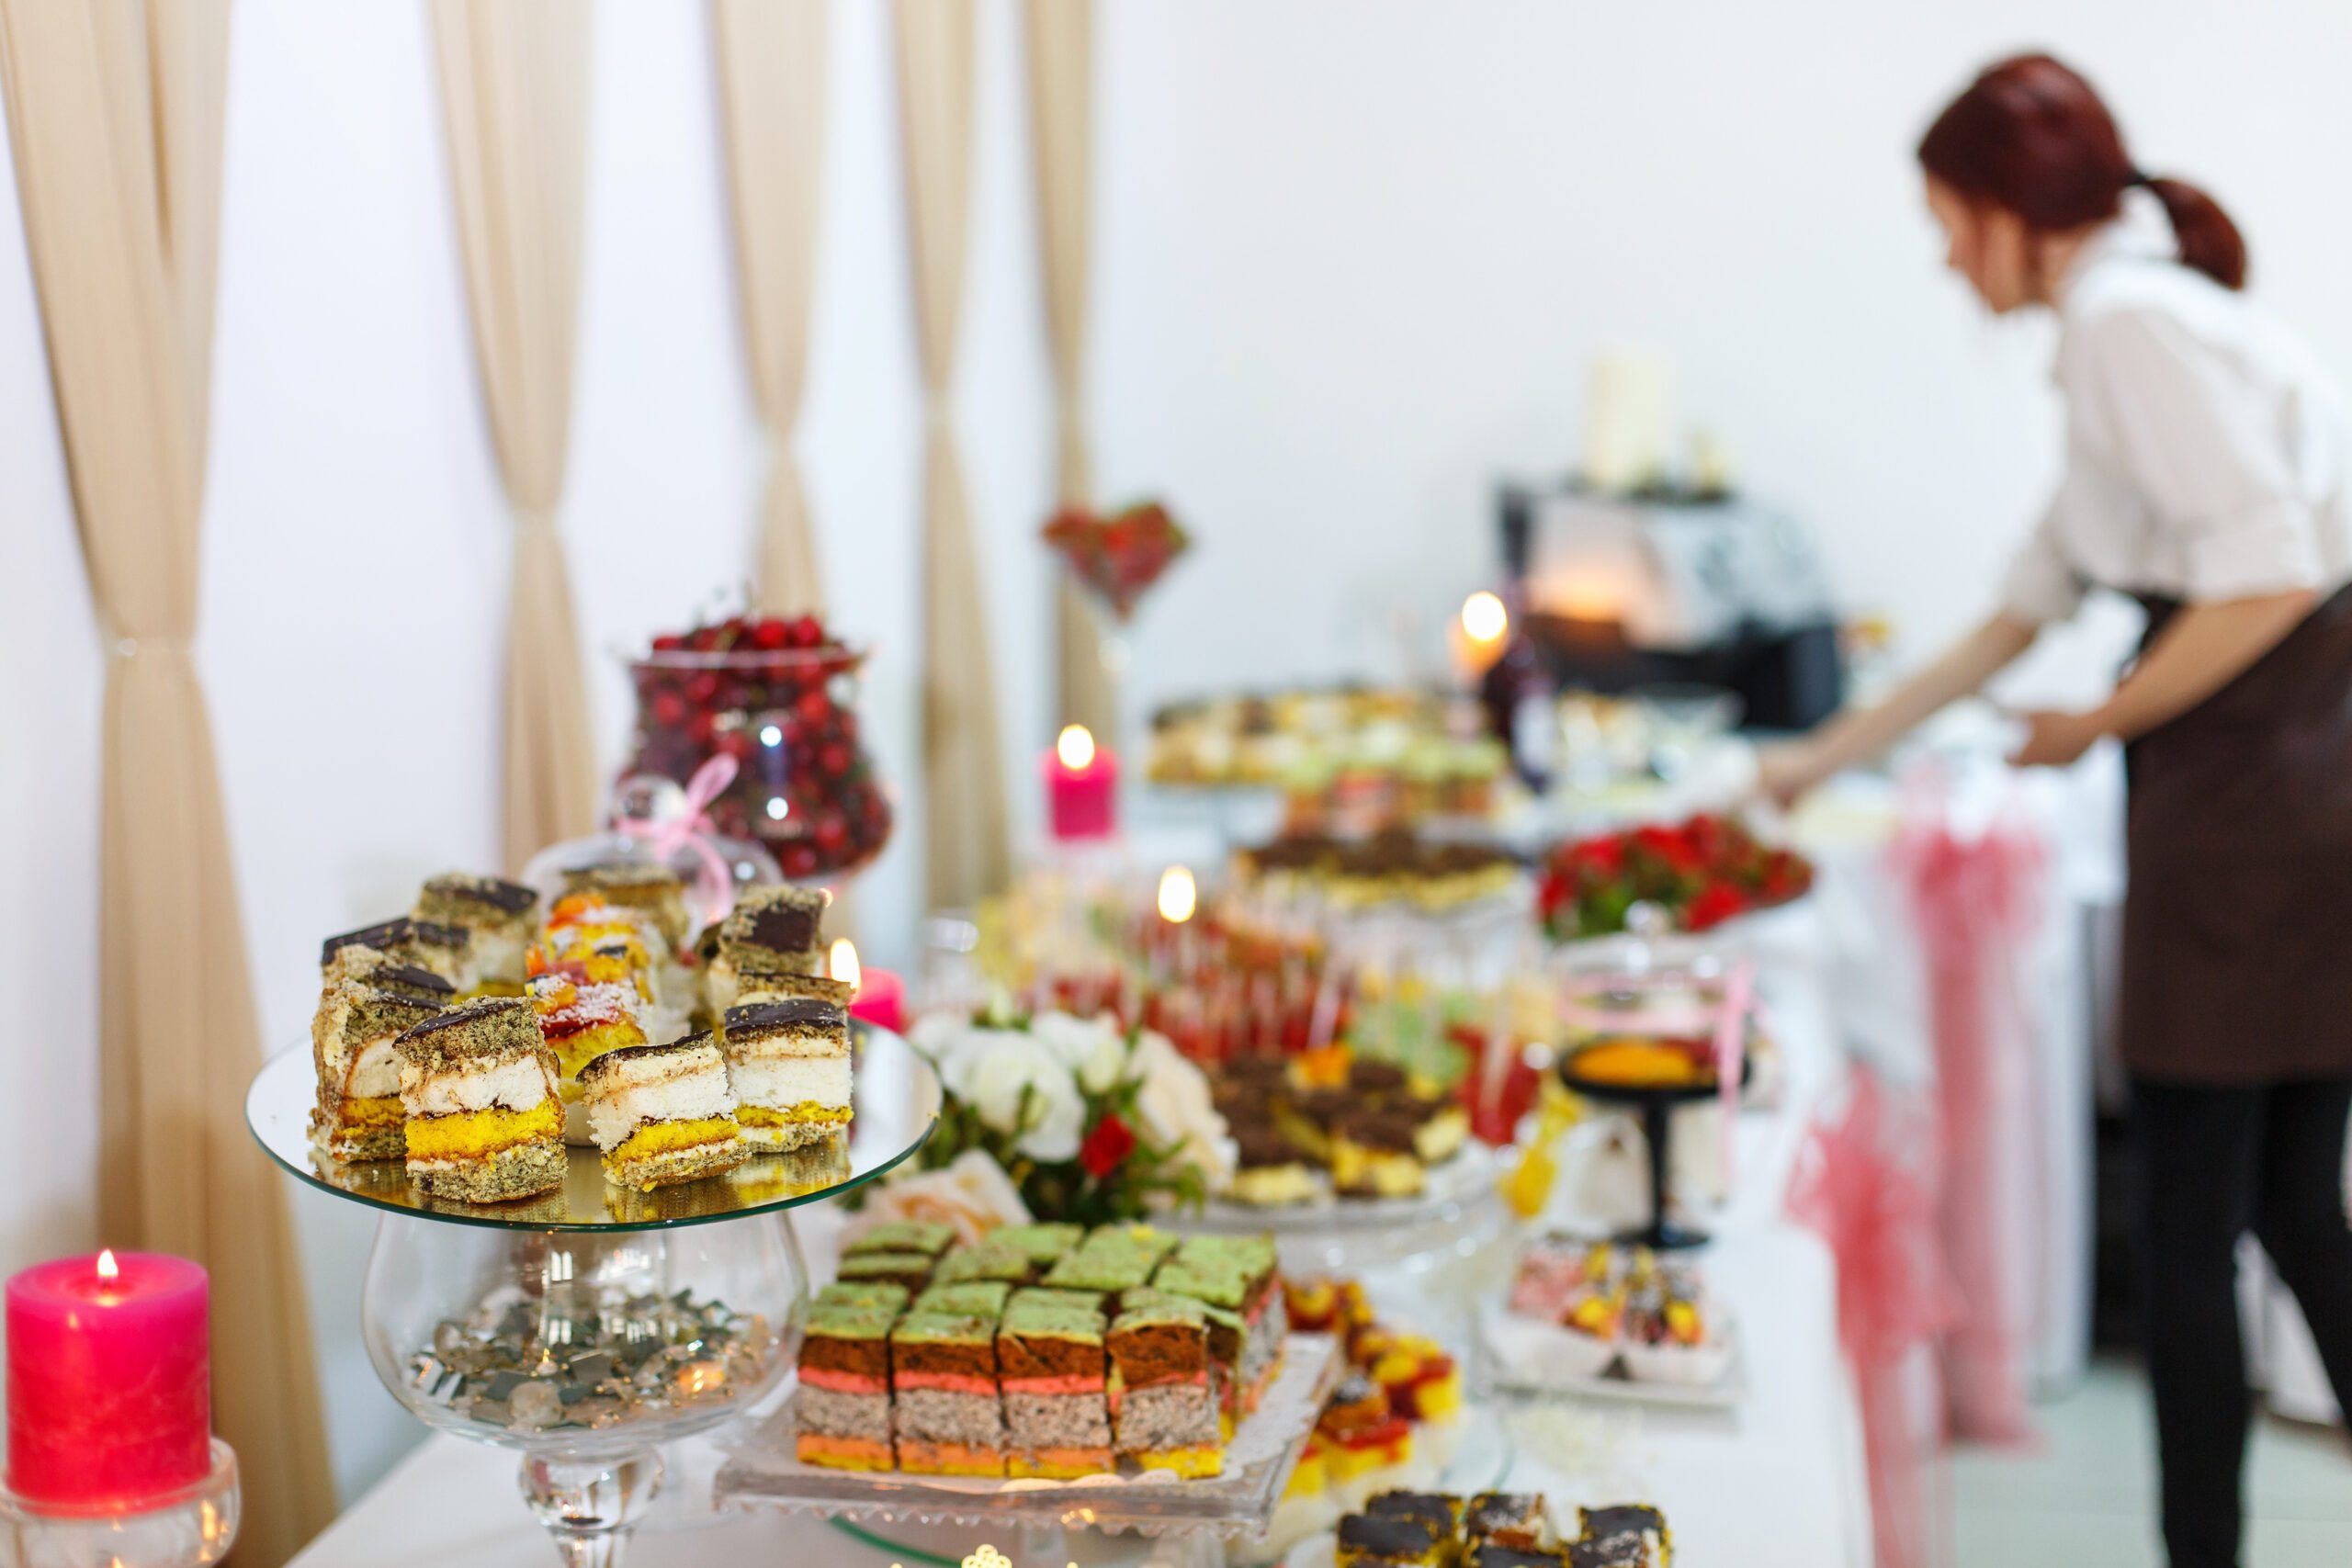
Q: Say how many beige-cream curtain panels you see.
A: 5